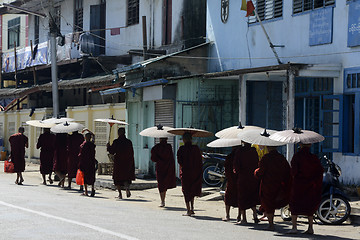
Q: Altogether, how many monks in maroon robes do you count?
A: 12